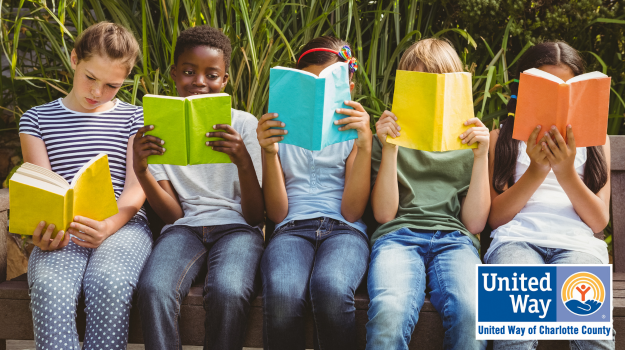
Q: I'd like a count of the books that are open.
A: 5